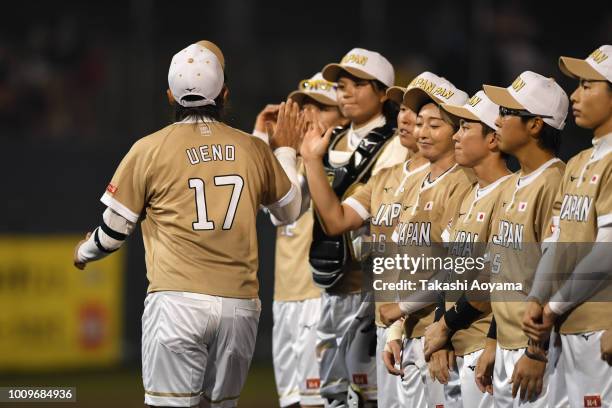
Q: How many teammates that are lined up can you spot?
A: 7